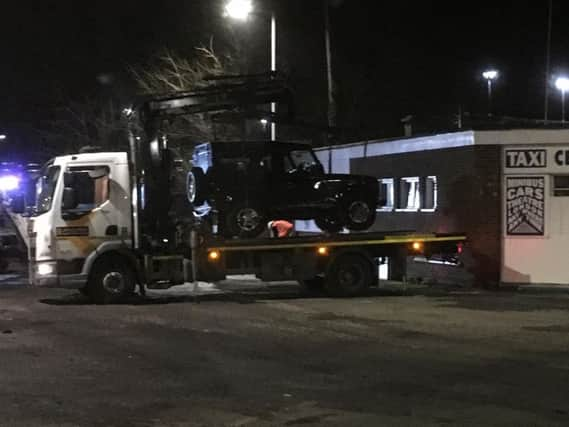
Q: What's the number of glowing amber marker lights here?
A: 3